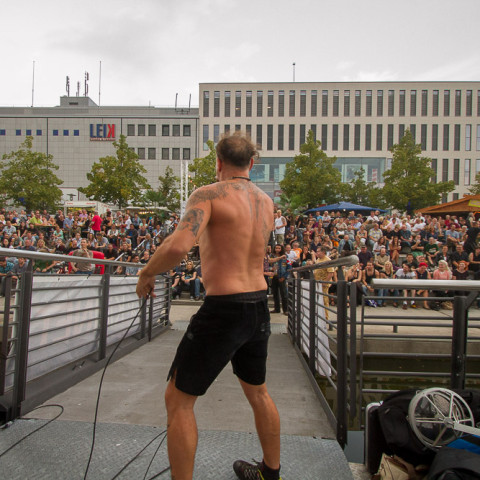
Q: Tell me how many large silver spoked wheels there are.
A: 1